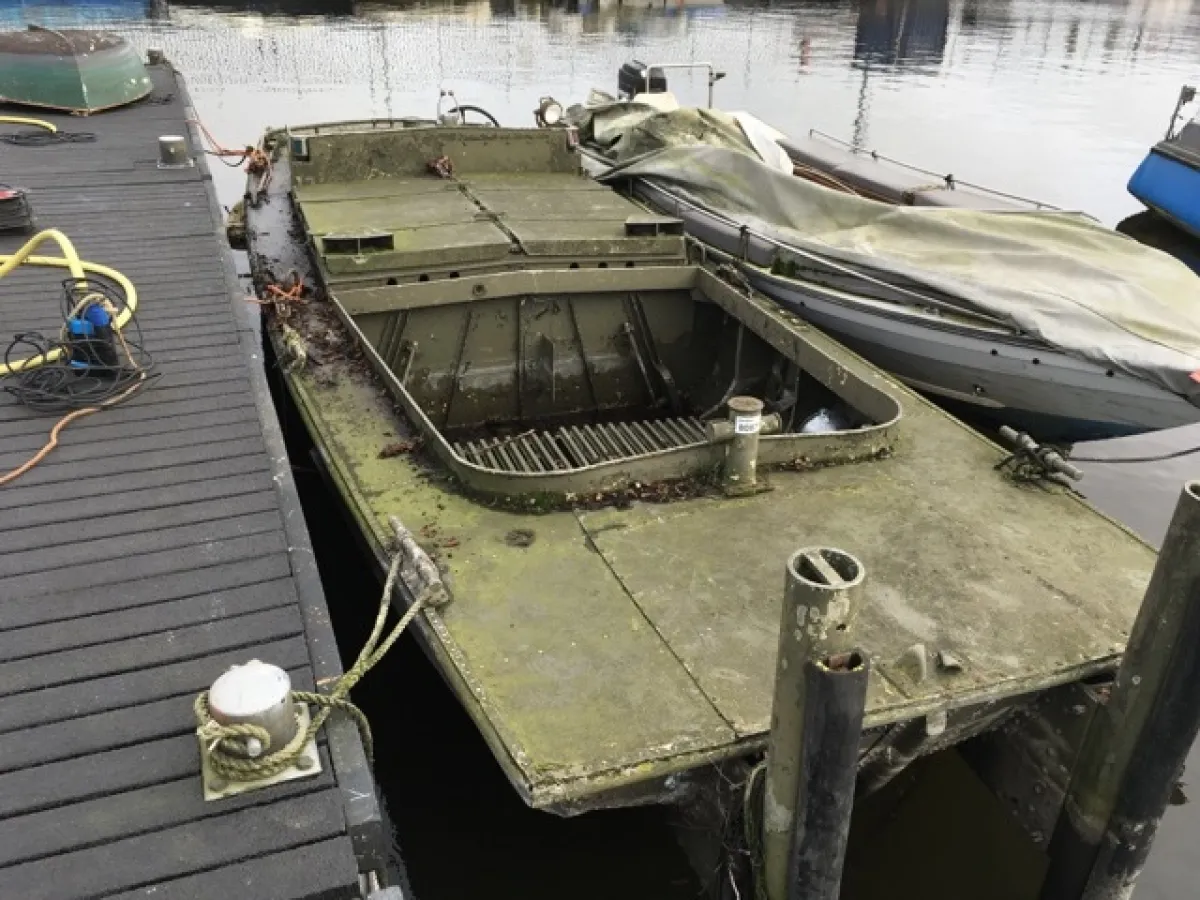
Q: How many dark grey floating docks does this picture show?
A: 1